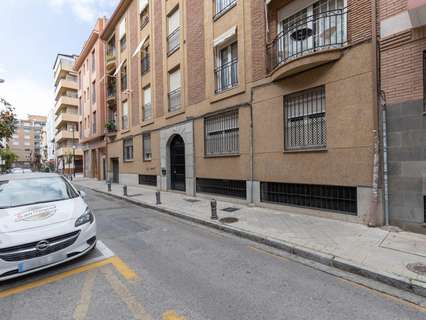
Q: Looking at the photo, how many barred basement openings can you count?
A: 3